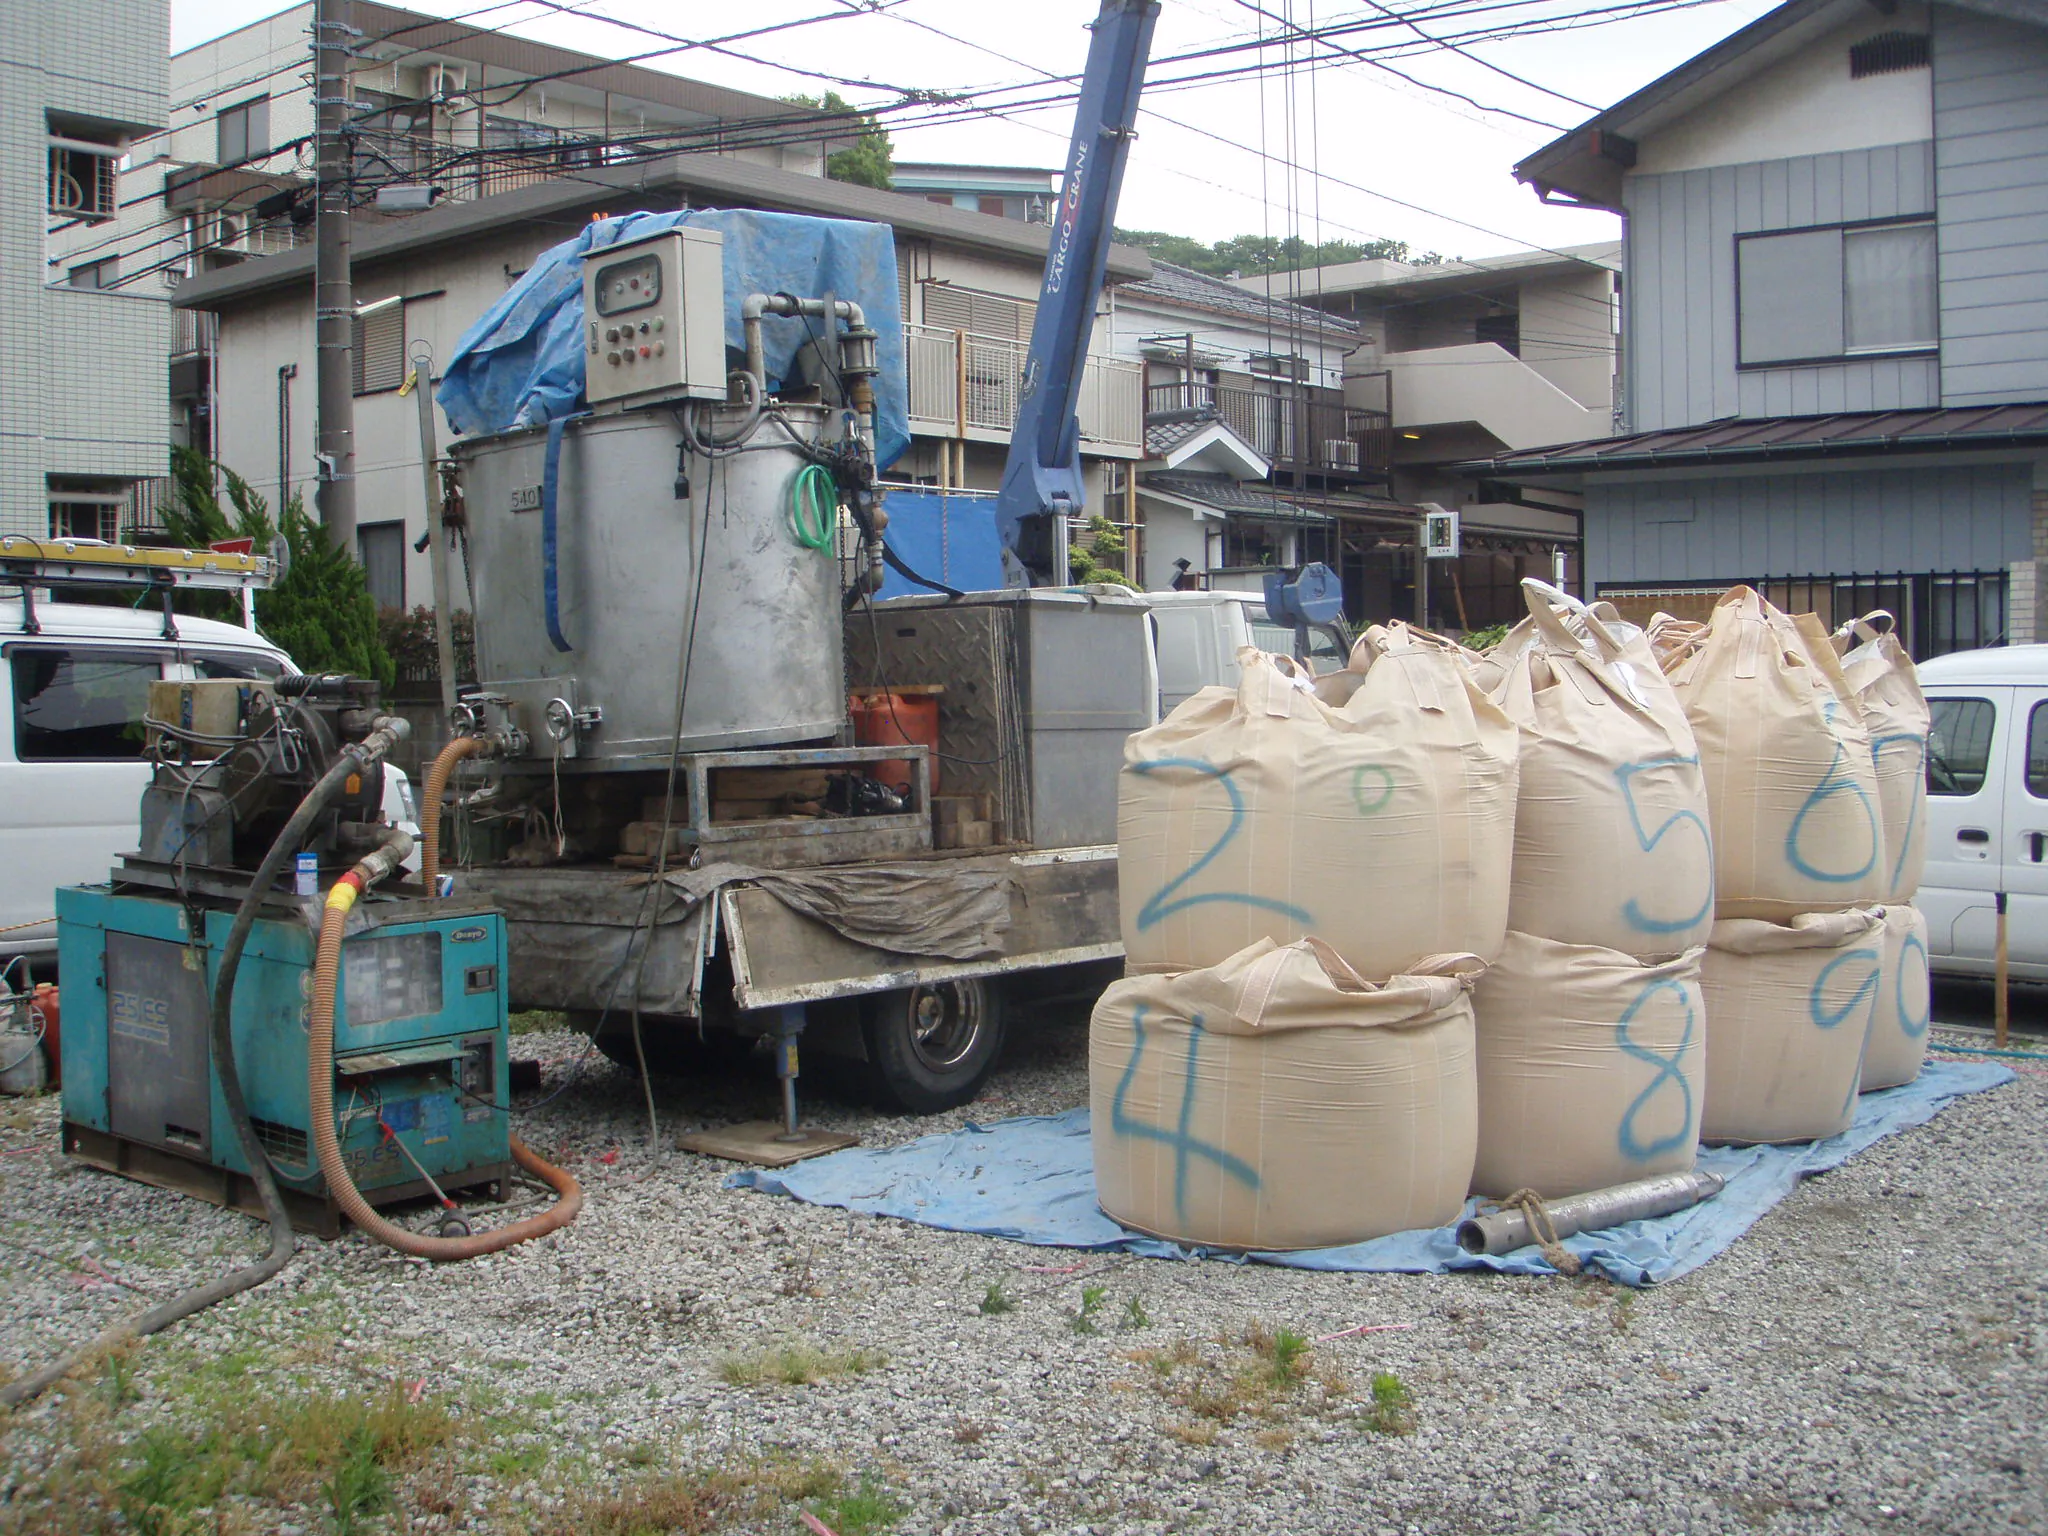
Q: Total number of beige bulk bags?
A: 8